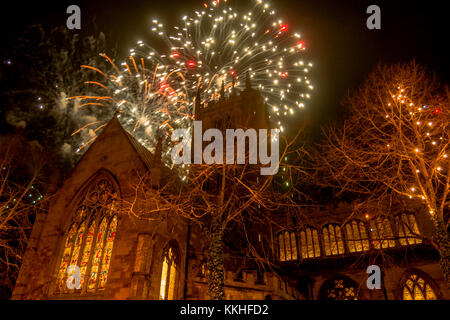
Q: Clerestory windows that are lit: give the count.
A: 6